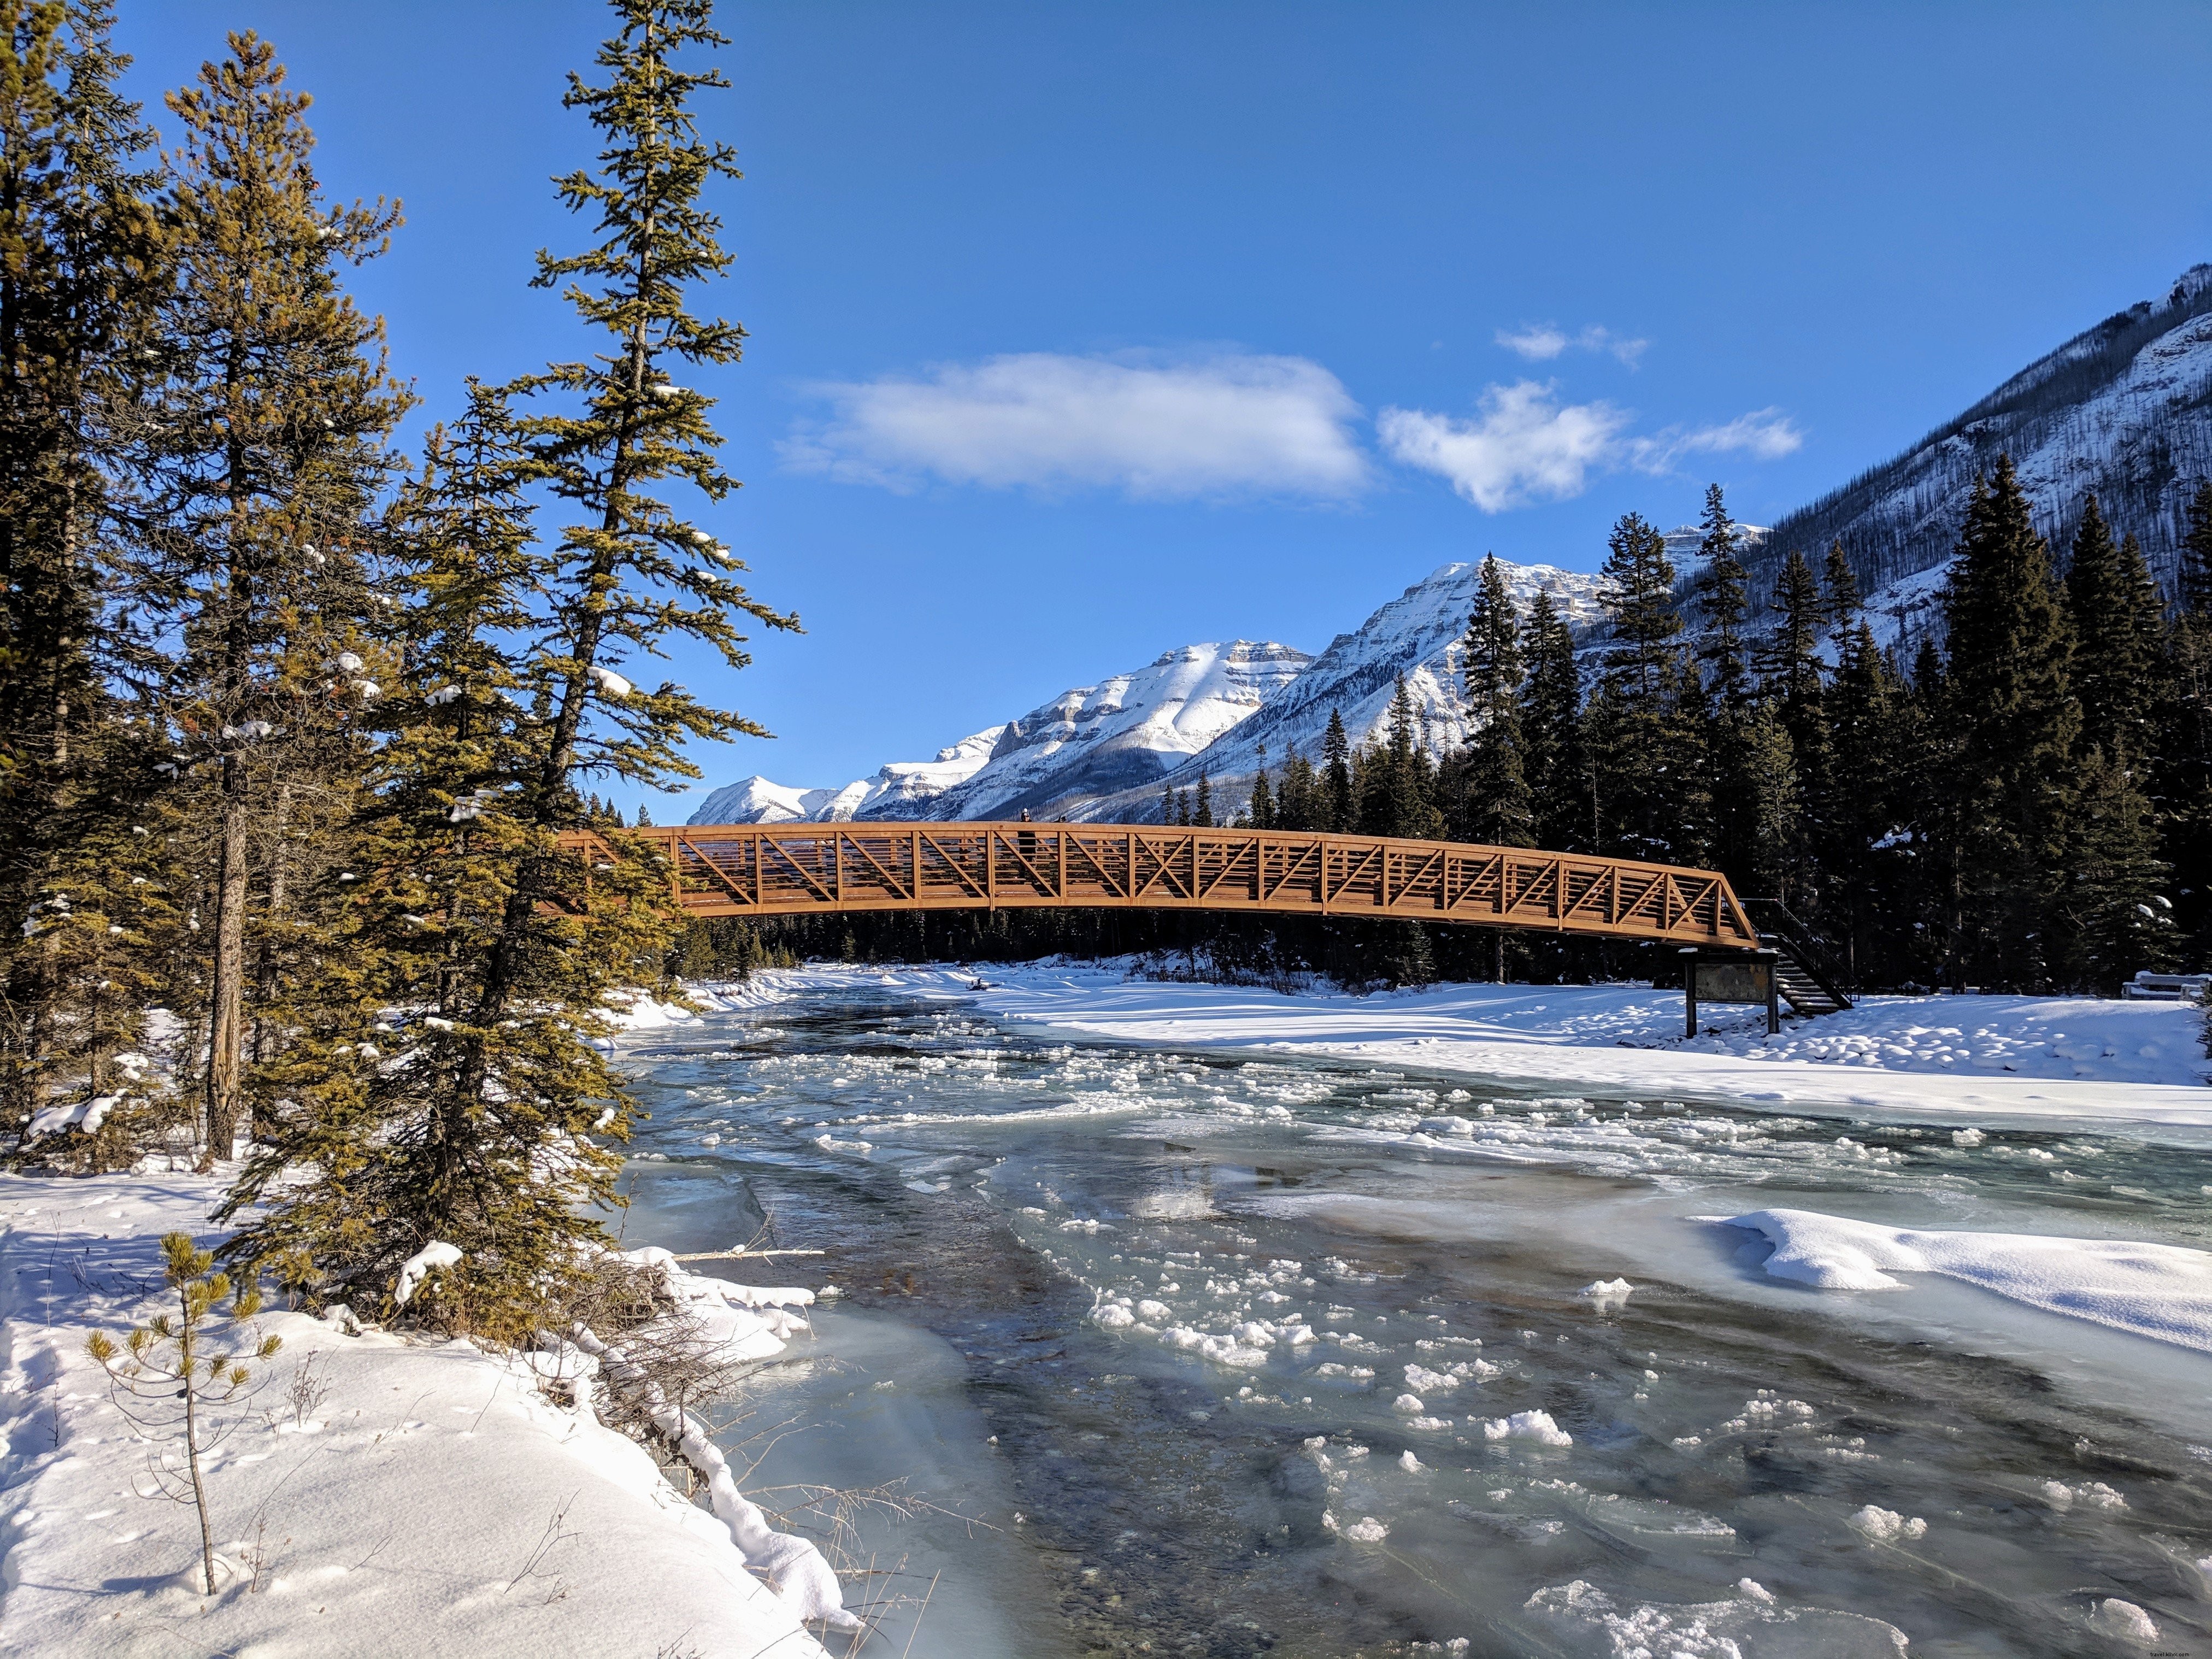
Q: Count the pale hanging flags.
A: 0